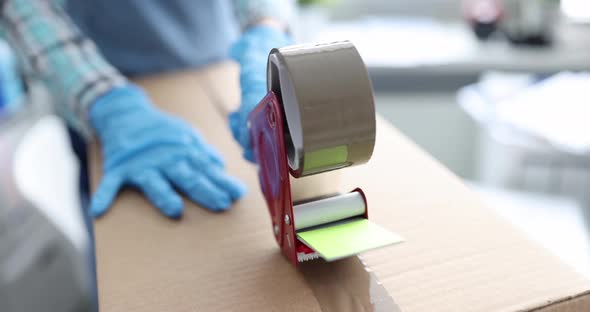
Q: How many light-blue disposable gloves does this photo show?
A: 2